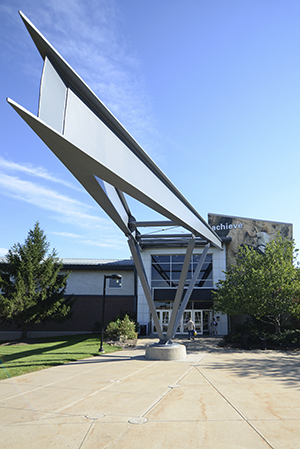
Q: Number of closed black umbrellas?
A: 0